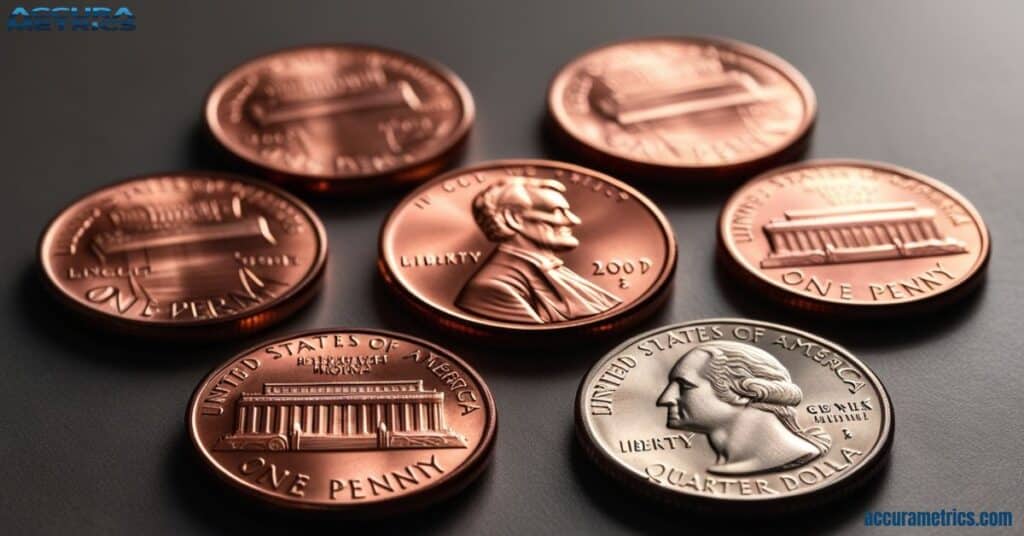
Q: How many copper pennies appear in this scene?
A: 6